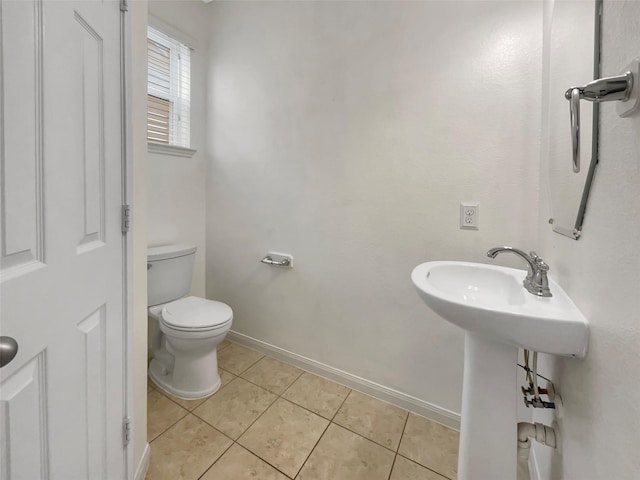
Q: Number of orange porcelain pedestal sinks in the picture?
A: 0